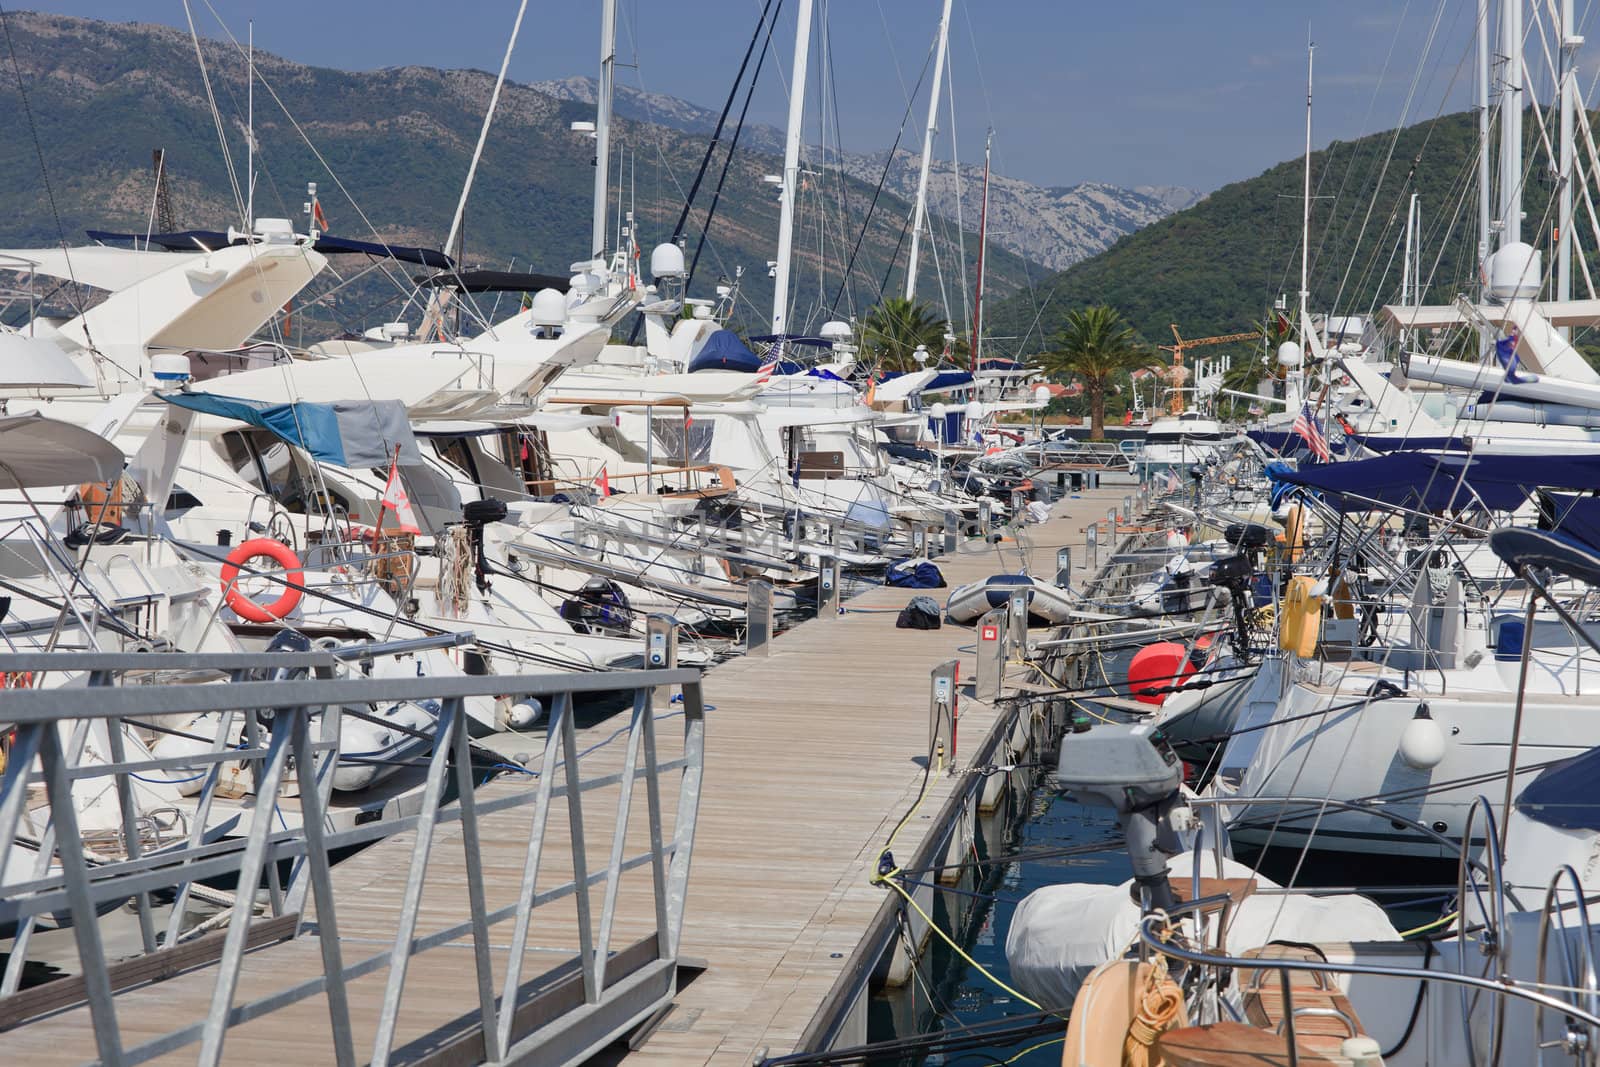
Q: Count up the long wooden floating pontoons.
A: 1